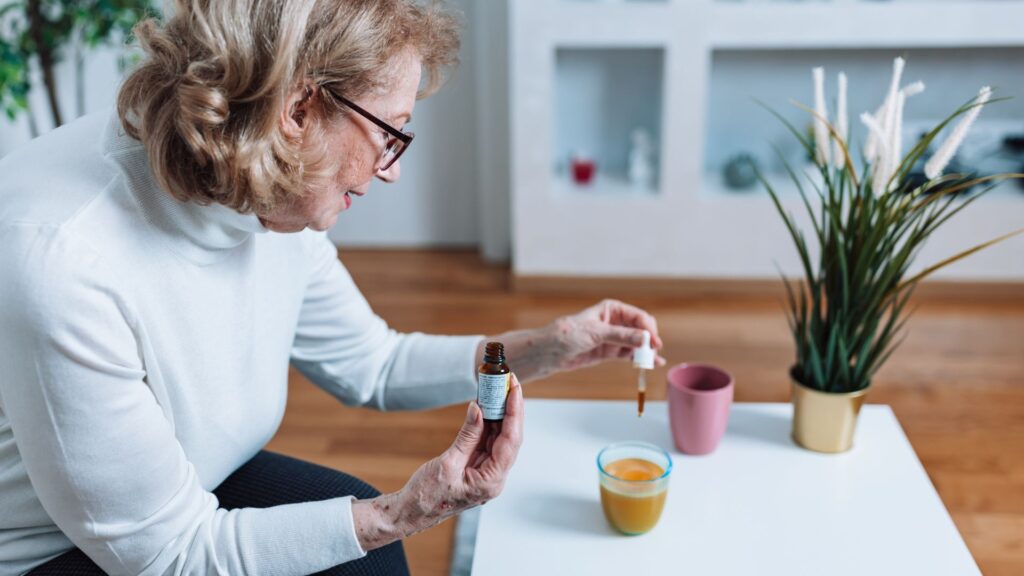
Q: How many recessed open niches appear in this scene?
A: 2